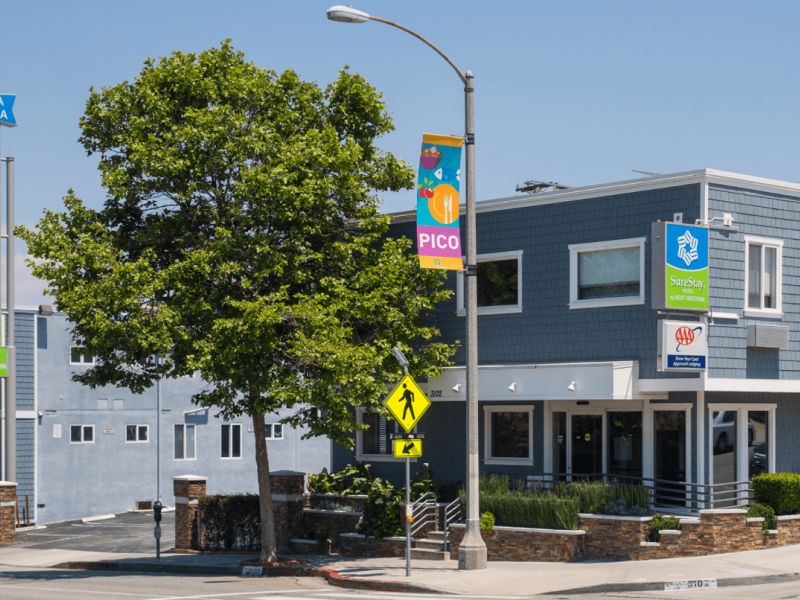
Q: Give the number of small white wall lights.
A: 3